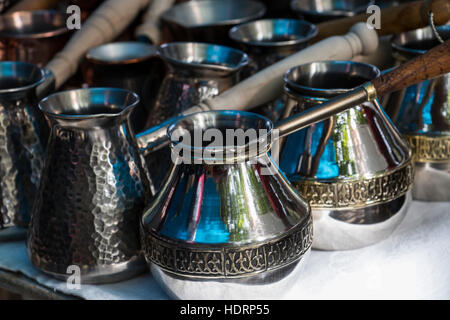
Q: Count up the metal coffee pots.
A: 11